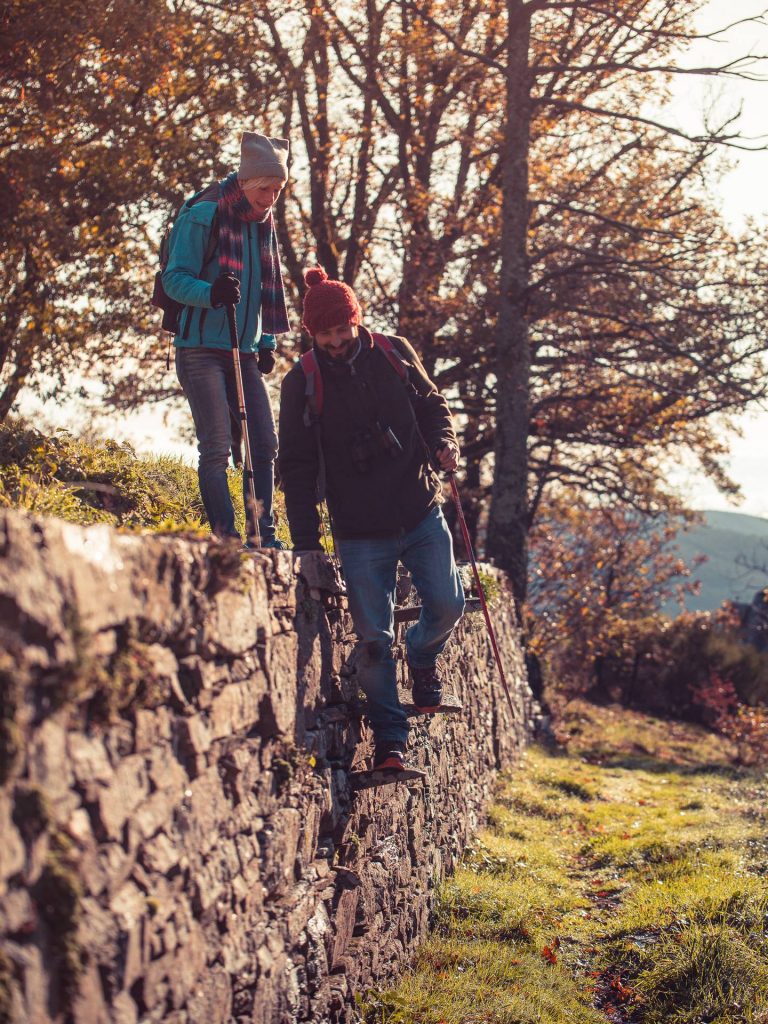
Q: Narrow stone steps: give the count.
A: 3